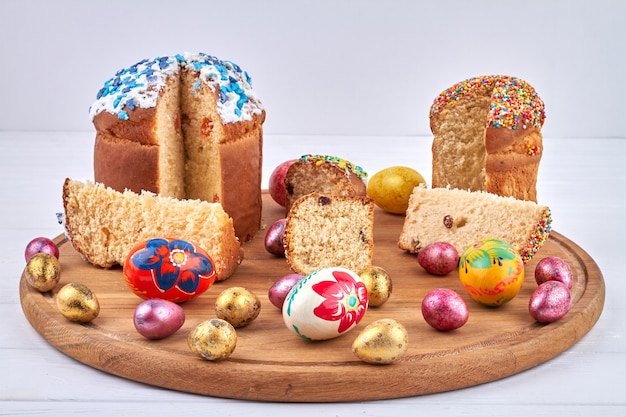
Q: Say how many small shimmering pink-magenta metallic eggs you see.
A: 8